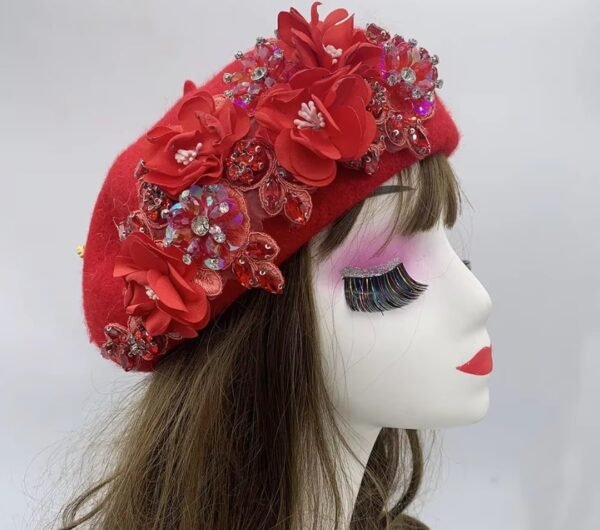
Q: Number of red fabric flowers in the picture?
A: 4